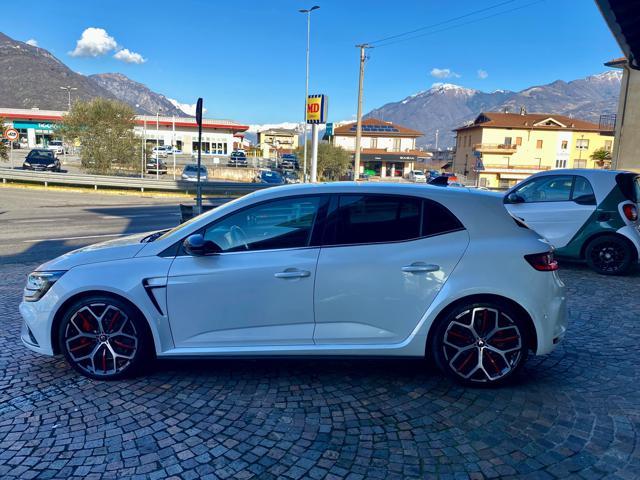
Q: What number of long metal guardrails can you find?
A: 1